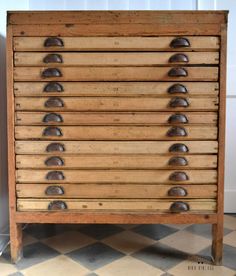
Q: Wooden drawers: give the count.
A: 12